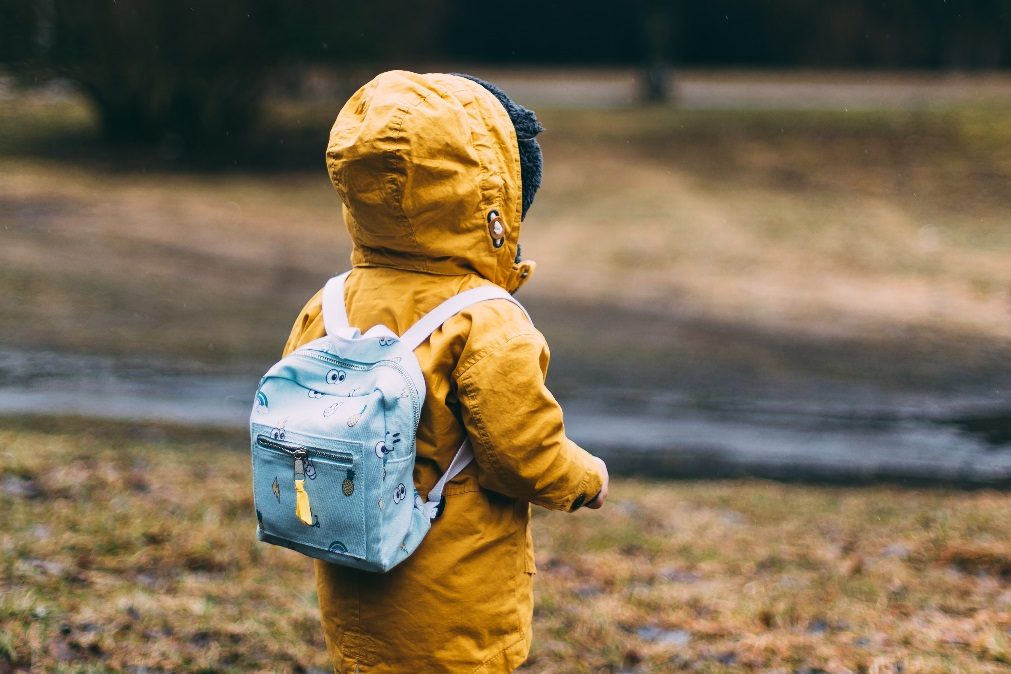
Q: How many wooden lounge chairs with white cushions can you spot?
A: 0